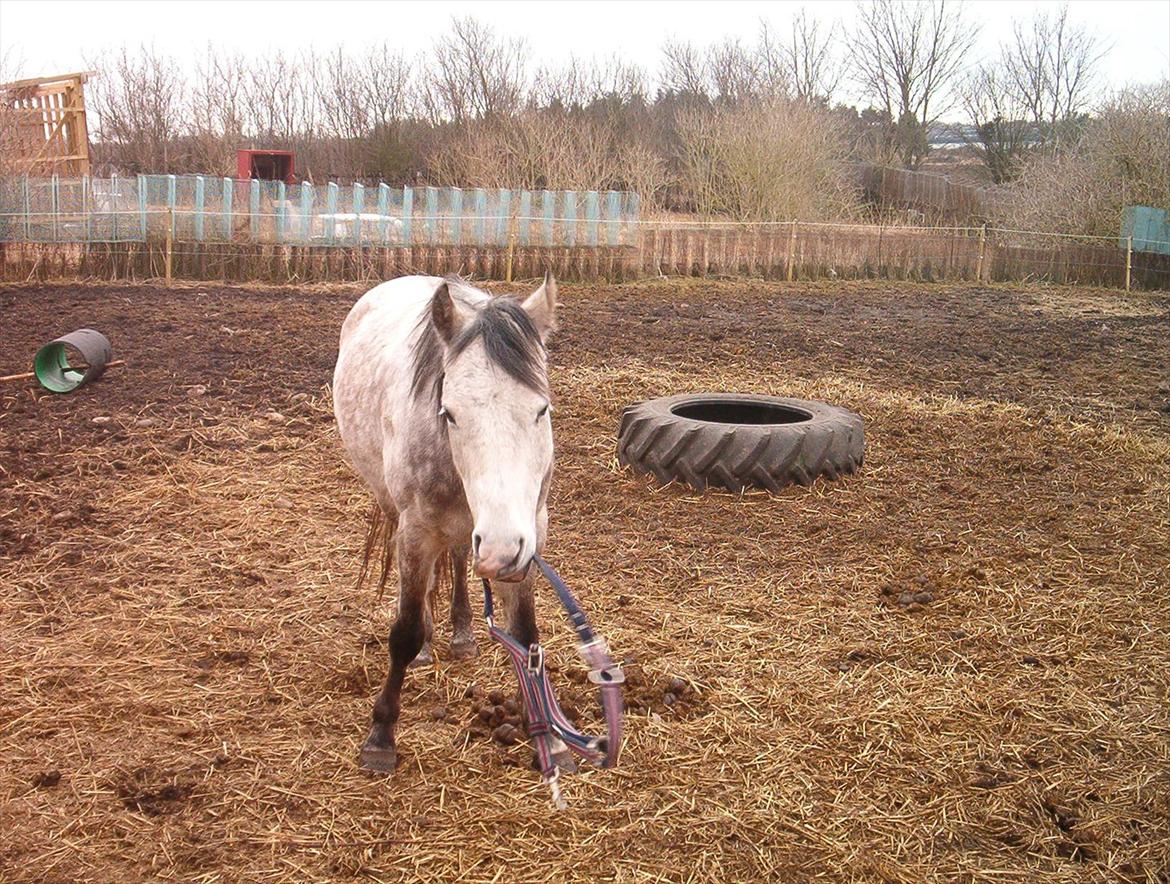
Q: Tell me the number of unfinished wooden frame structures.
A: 1